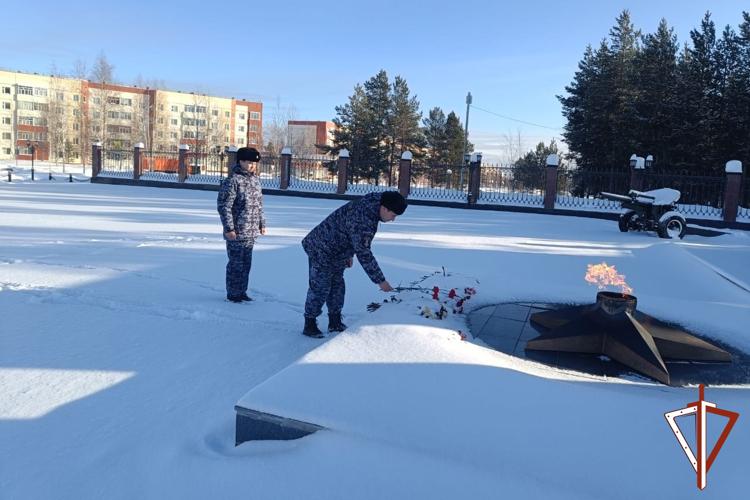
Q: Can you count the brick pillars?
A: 11